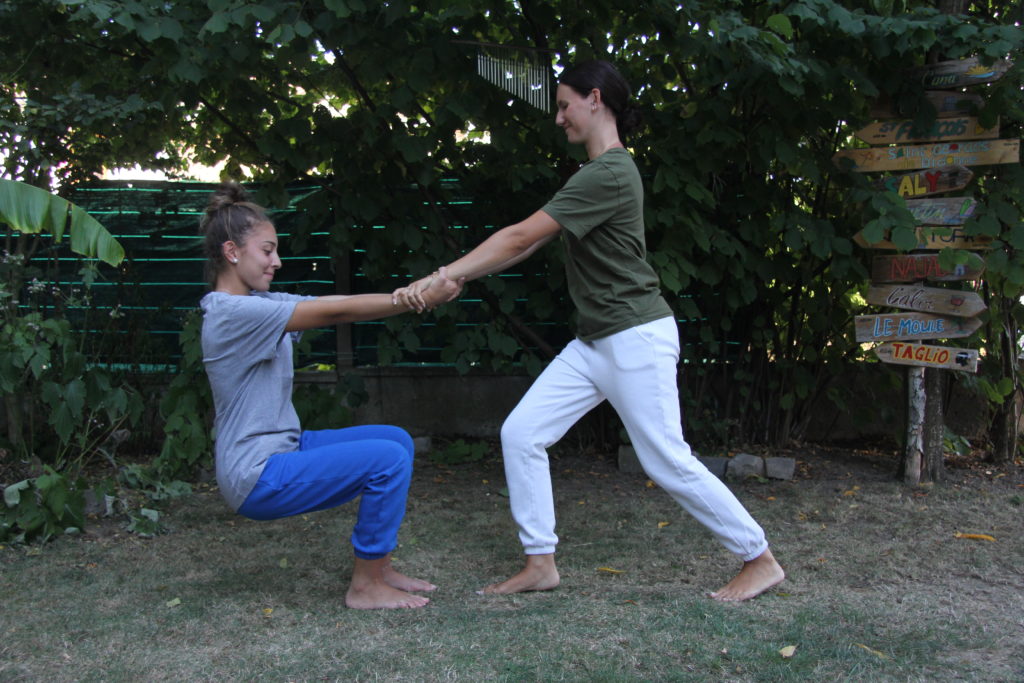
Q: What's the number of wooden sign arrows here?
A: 11